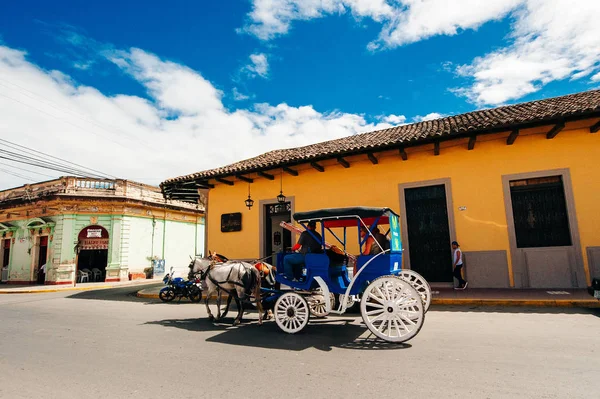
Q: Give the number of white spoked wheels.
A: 4